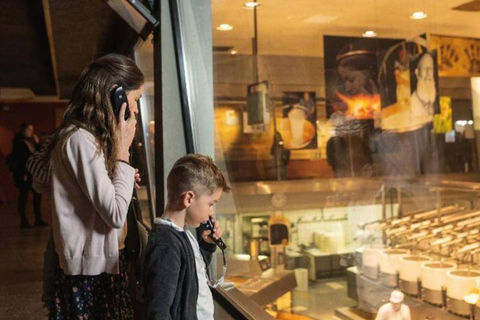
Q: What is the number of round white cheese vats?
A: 5